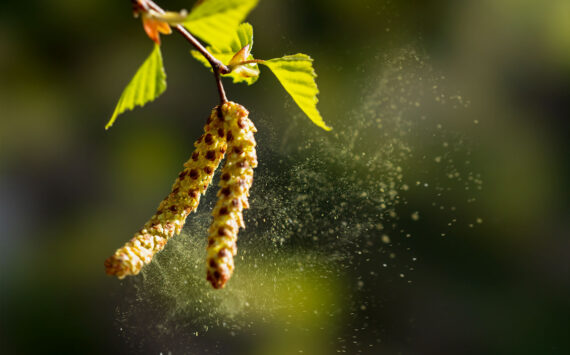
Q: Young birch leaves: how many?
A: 4